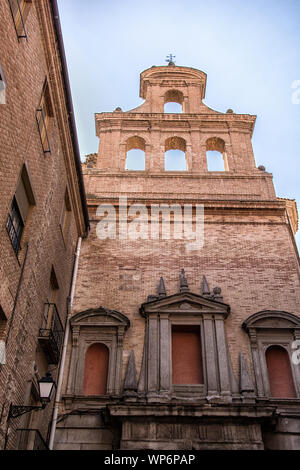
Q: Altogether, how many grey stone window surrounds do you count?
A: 3